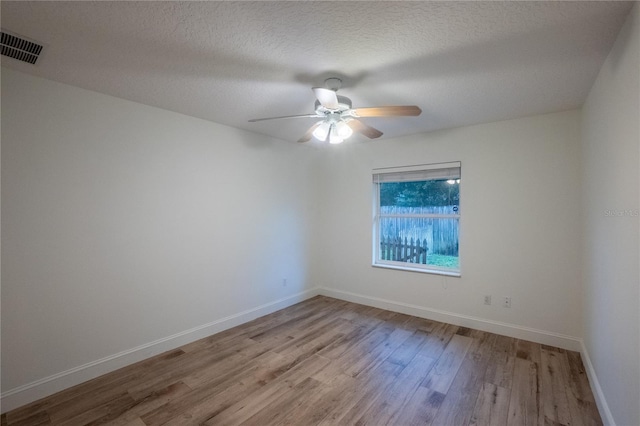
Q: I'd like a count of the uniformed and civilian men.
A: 0